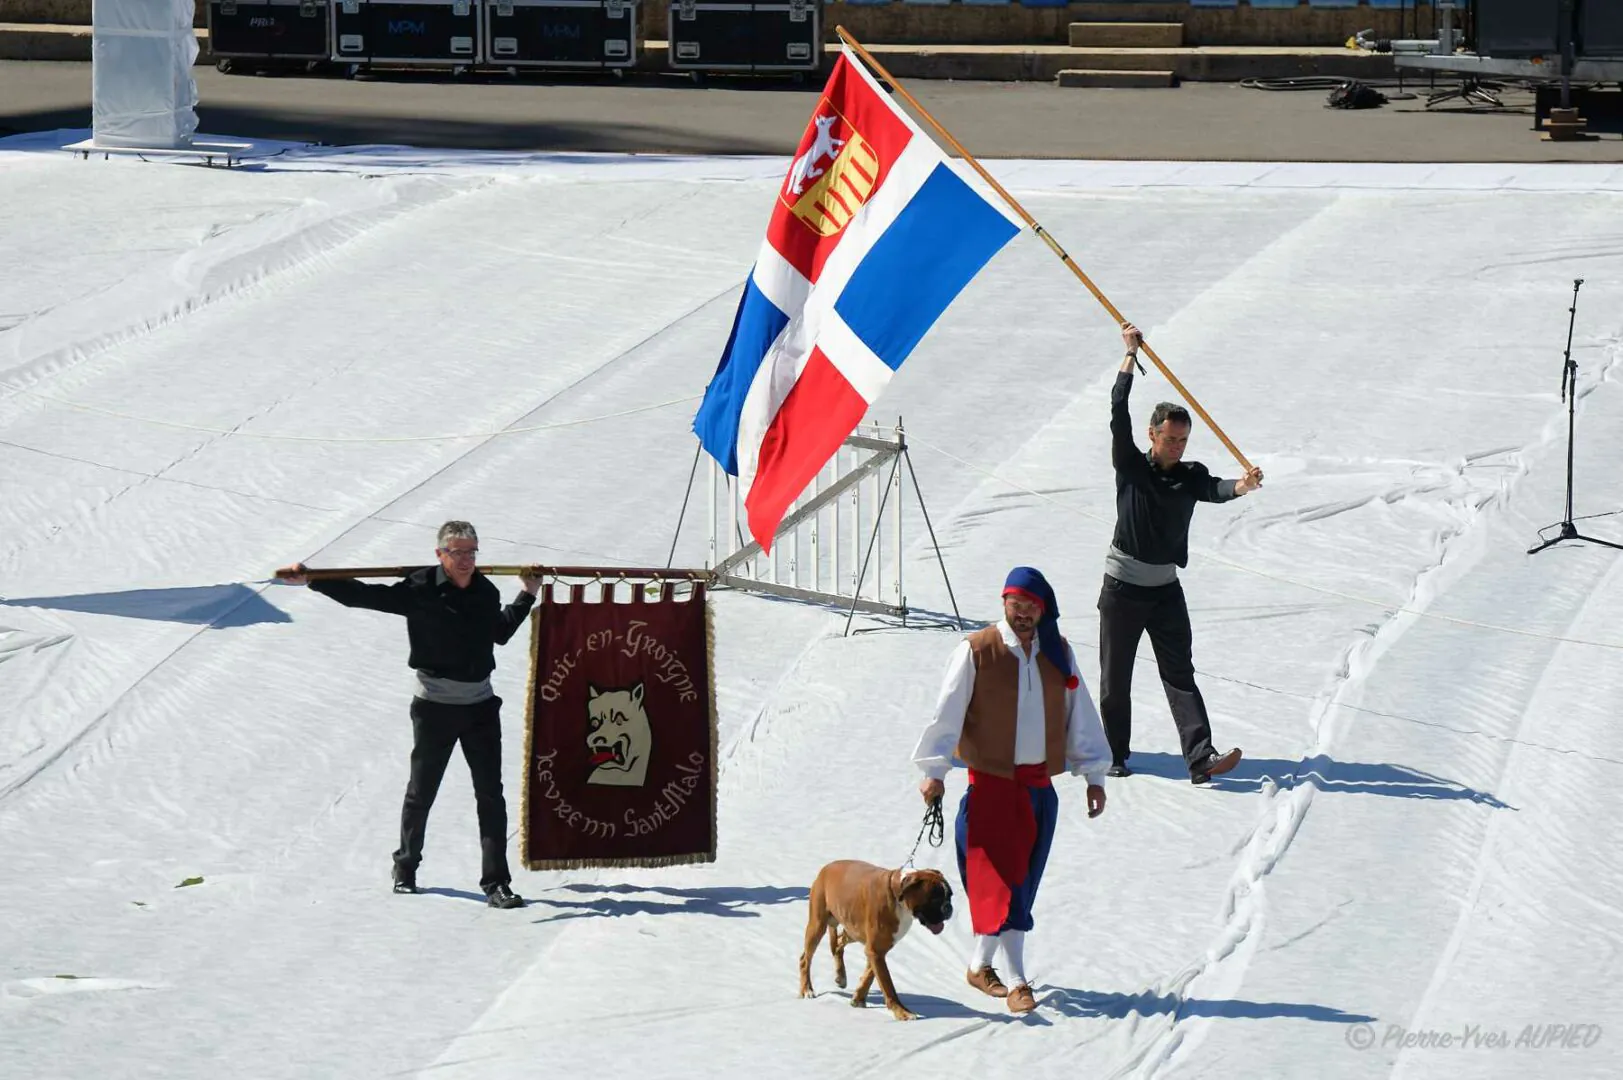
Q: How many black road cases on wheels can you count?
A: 4